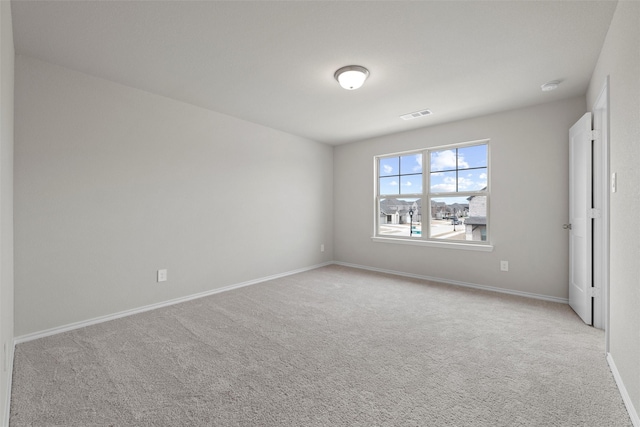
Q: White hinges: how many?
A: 3